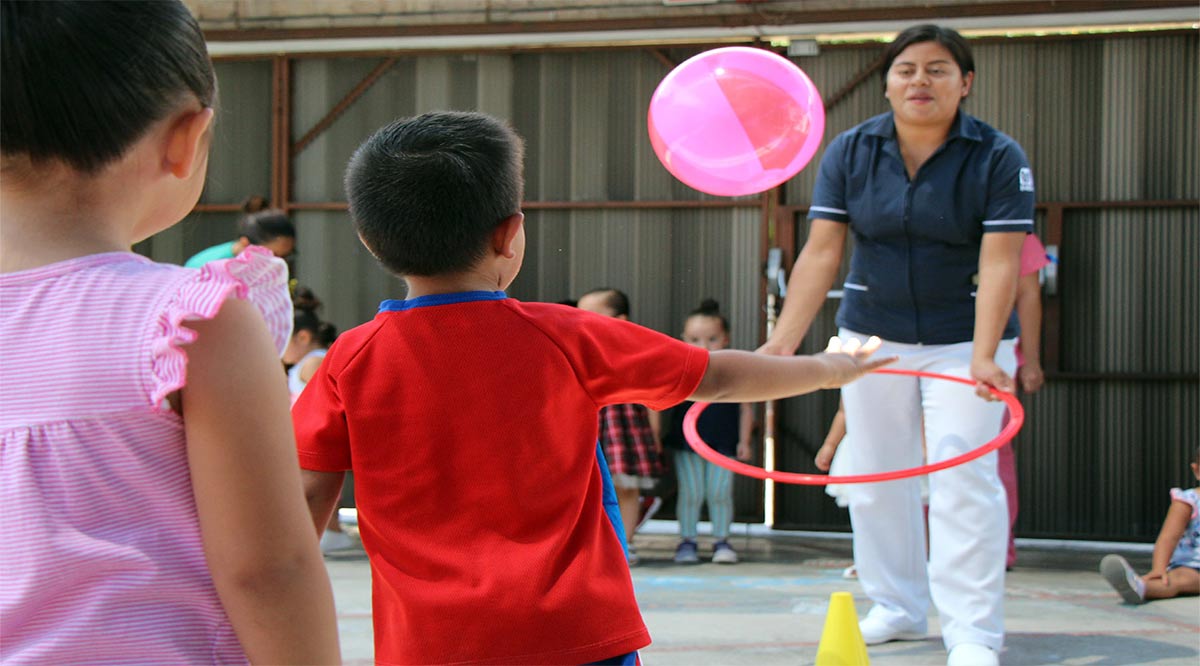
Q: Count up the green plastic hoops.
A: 0